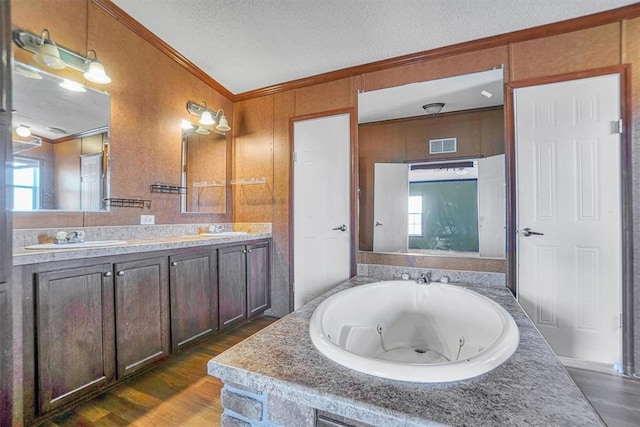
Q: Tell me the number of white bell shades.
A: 4